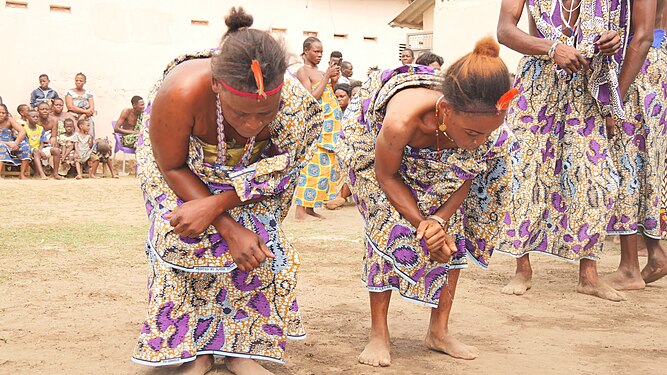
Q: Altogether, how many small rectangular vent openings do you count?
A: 7